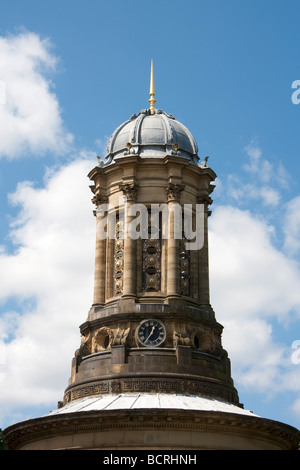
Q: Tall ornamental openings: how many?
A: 3